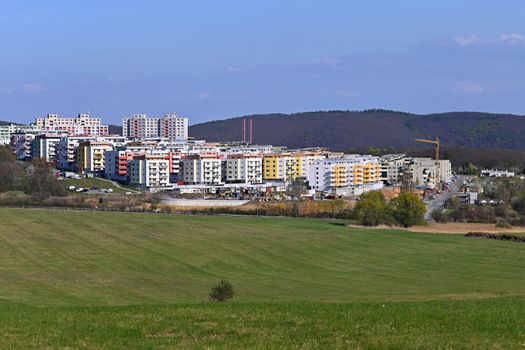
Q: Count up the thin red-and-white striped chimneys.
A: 2